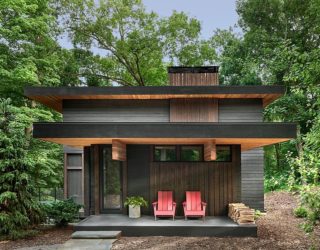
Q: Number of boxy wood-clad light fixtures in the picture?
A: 2